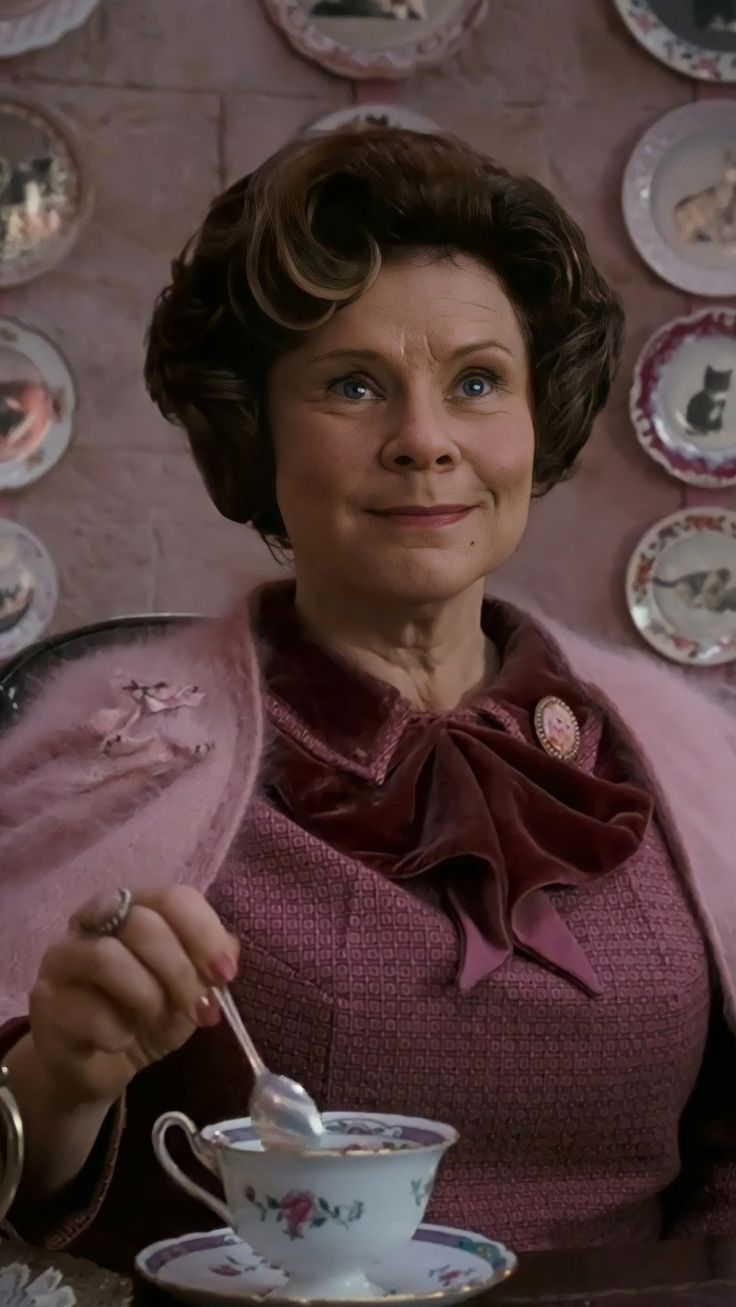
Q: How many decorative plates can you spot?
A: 10